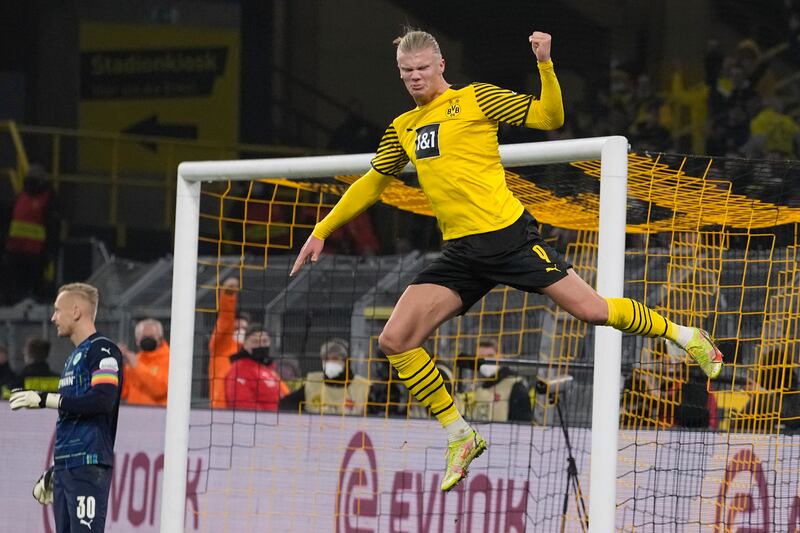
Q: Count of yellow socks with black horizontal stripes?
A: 2